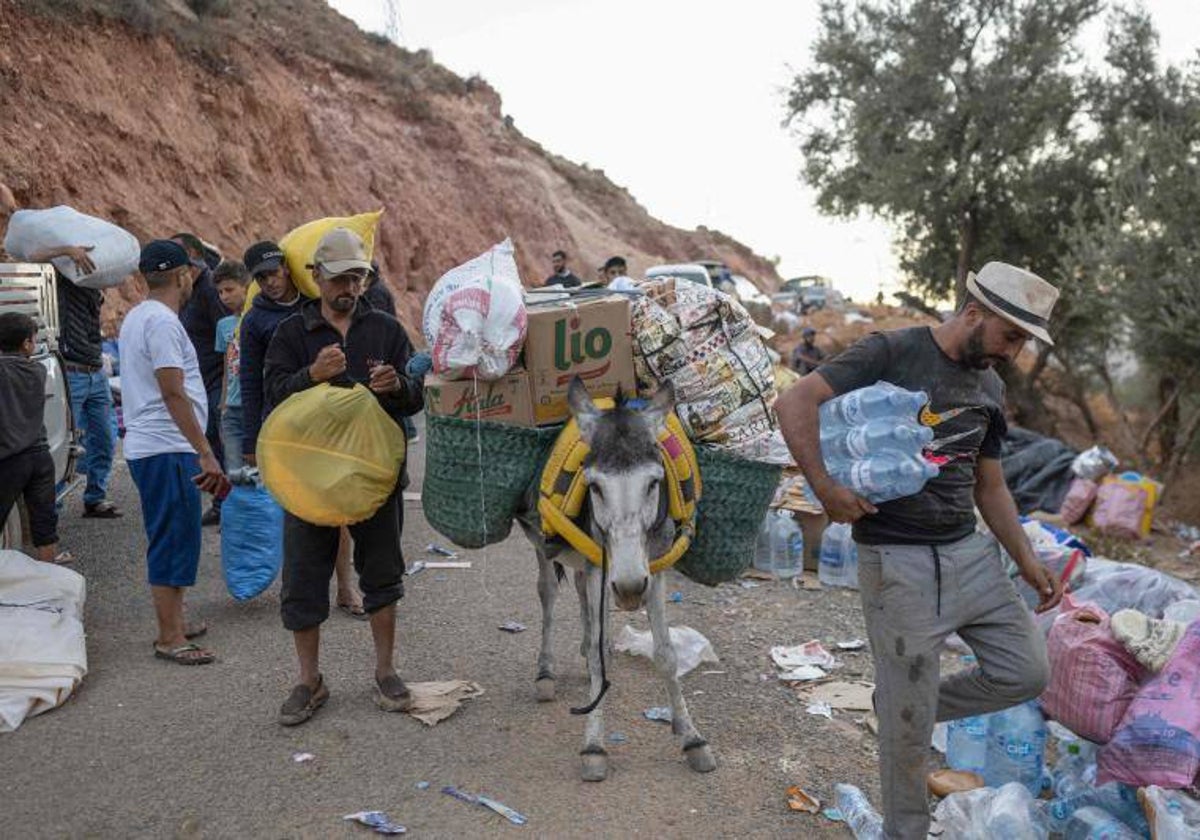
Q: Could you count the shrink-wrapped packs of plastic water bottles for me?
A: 1